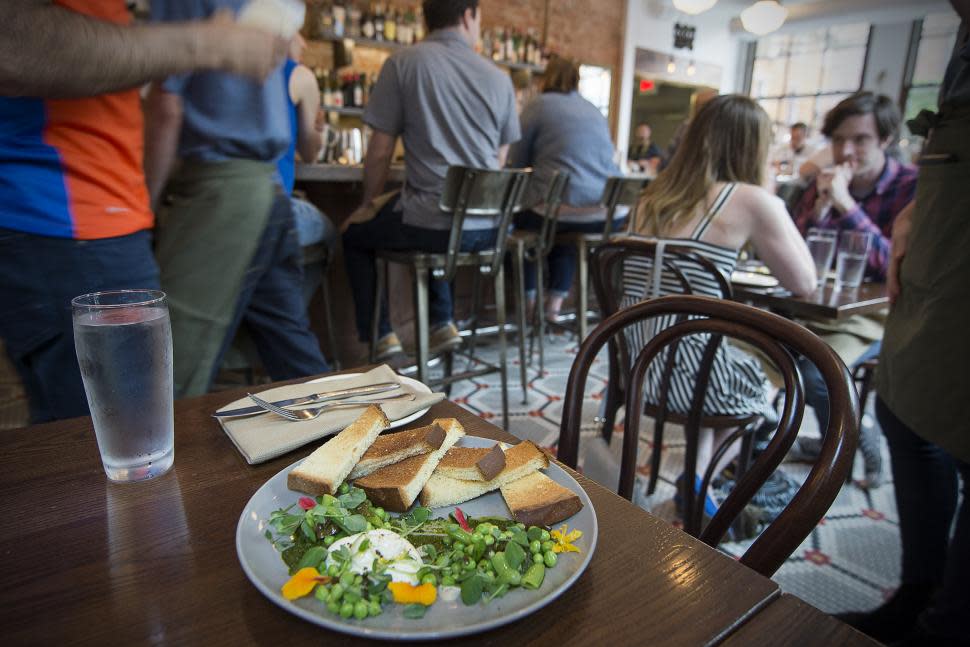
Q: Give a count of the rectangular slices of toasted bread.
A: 6